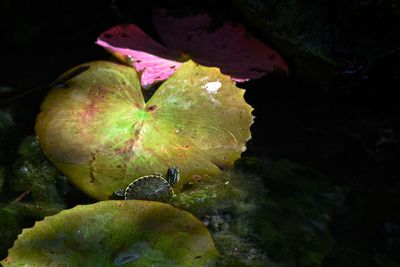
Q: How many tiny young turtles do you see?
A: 1